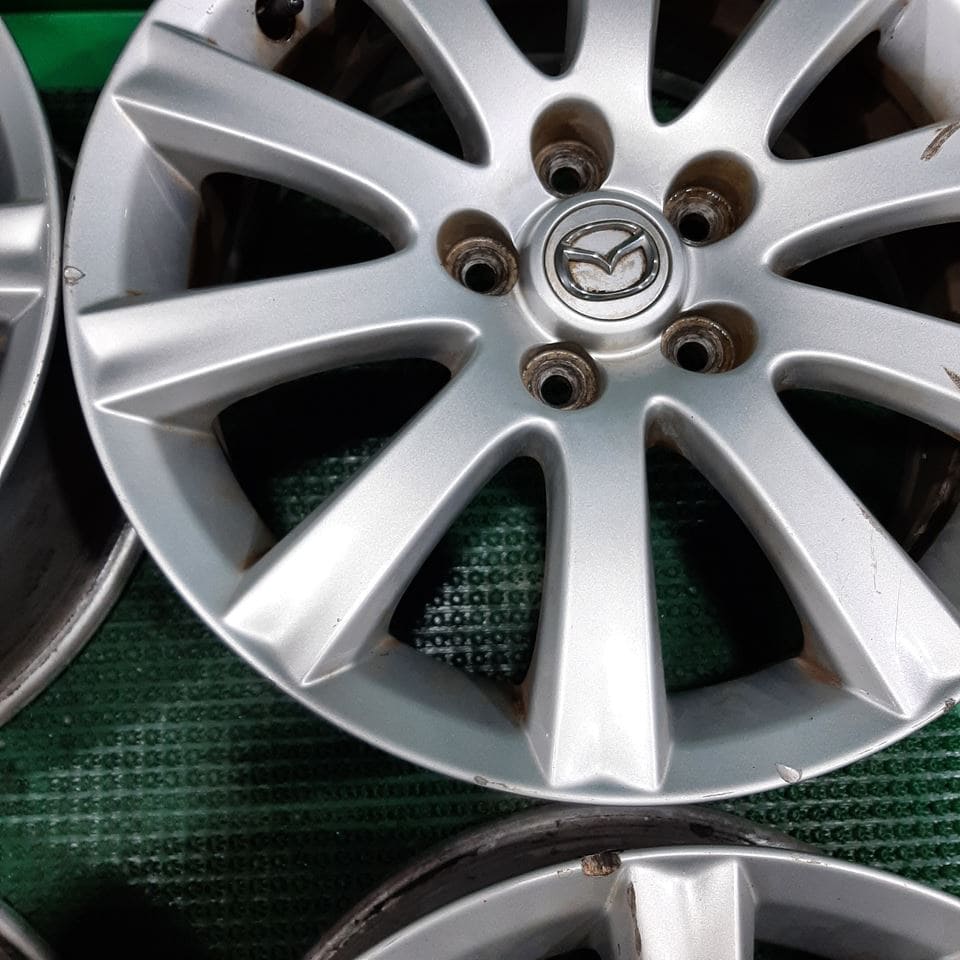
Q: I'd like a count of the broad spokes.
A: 10